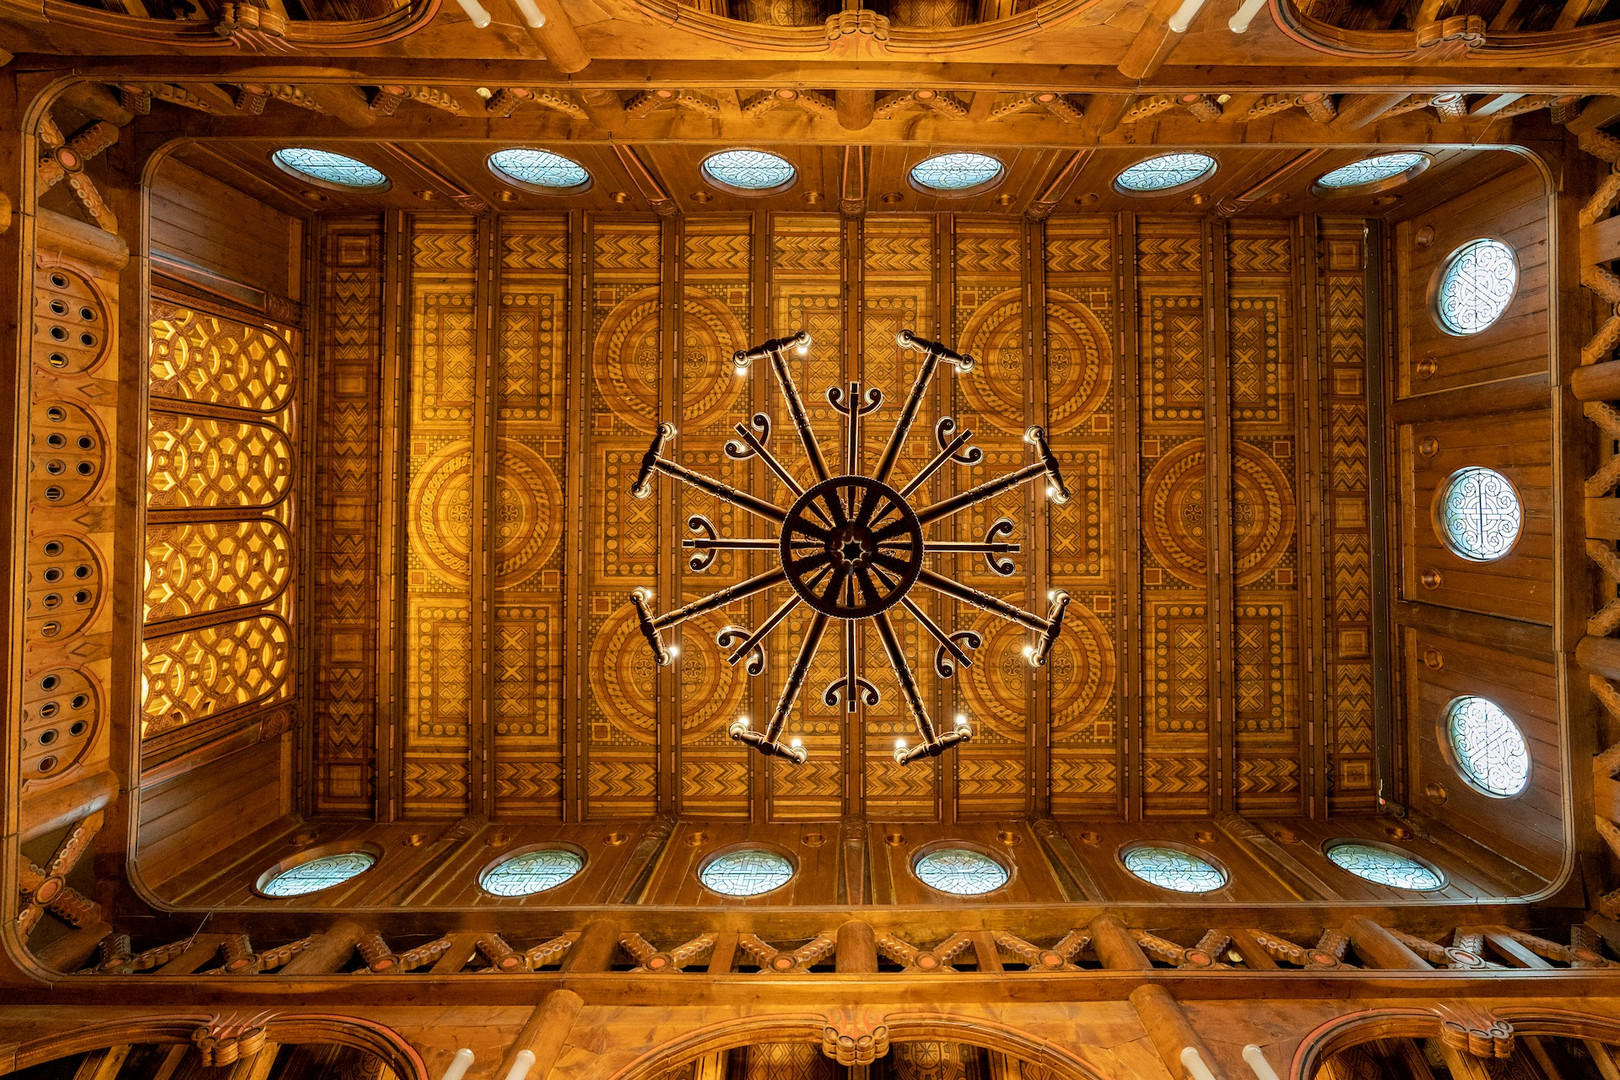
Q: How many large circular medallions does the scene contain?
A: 7